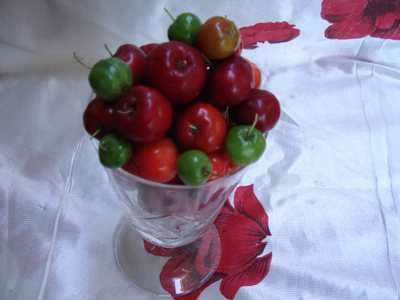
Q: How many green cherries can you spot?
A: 5